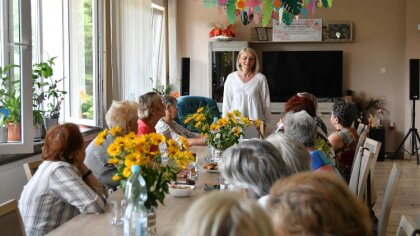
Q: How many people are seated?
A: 12